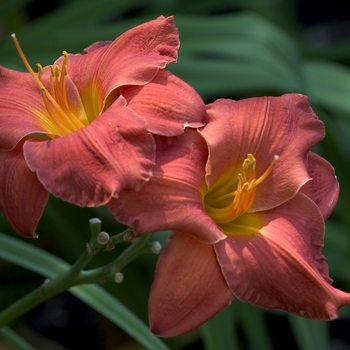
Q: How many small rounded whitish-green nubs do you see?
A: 4